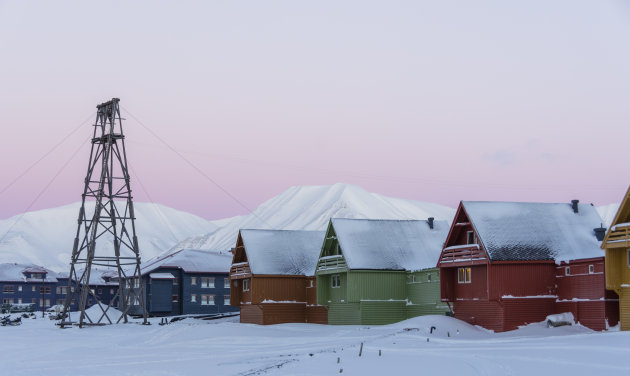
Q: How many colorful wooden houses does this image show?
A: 4